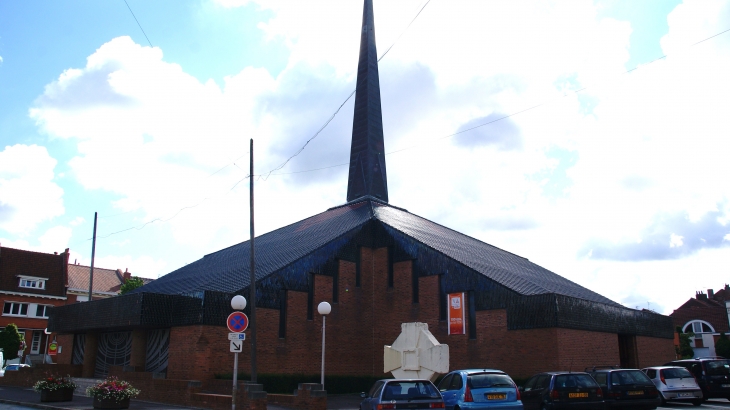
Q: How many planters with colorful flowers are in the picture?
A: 2